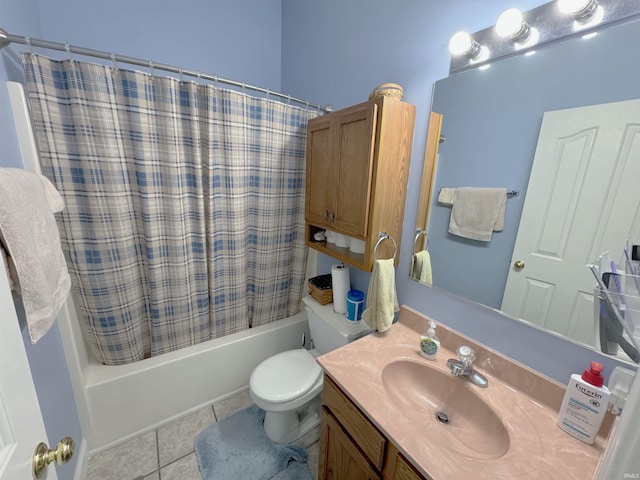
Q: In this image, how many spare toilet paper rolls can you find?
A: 3